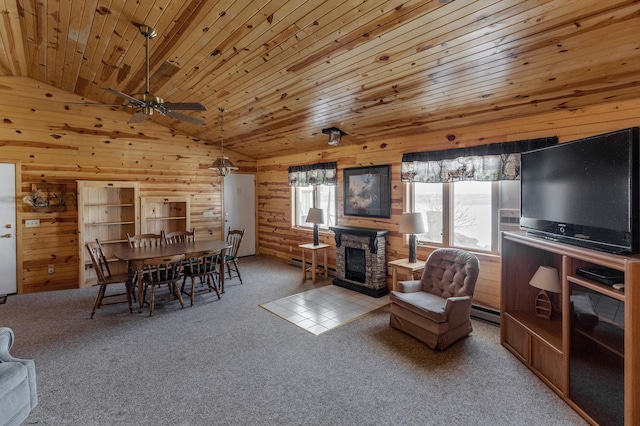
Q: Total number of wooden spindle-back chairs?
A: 6